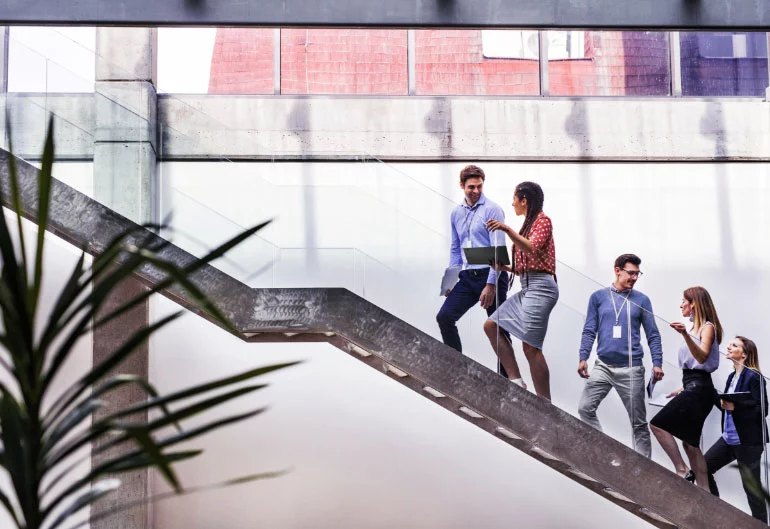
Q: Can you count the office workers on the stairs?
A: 5